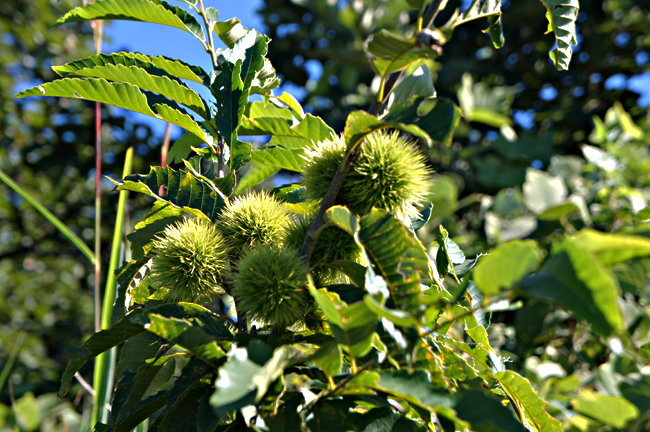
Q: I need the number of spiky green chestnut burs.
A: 6